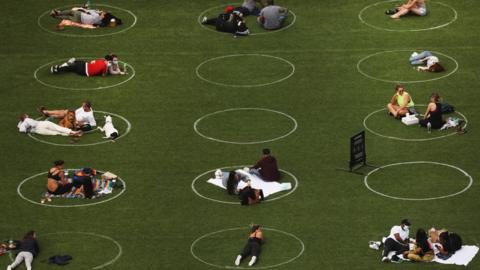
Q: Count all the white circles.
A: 14